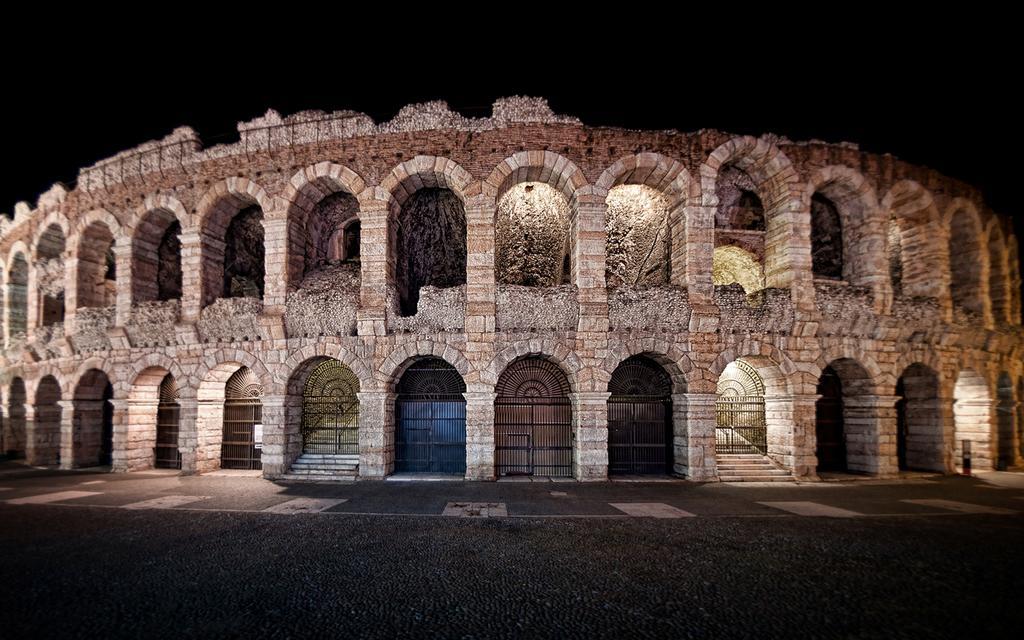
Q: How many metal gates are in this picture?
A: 7